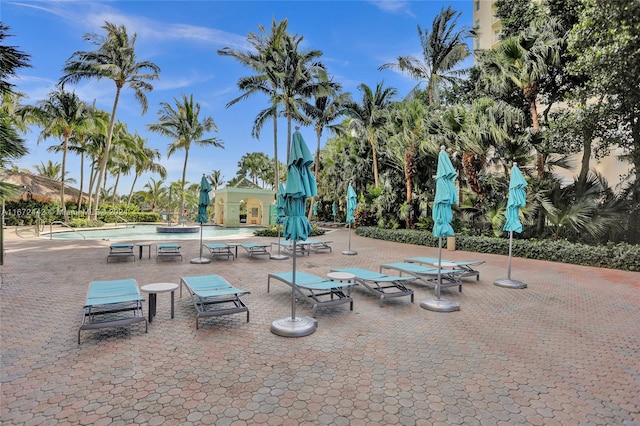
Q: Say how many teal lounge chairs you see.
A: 12